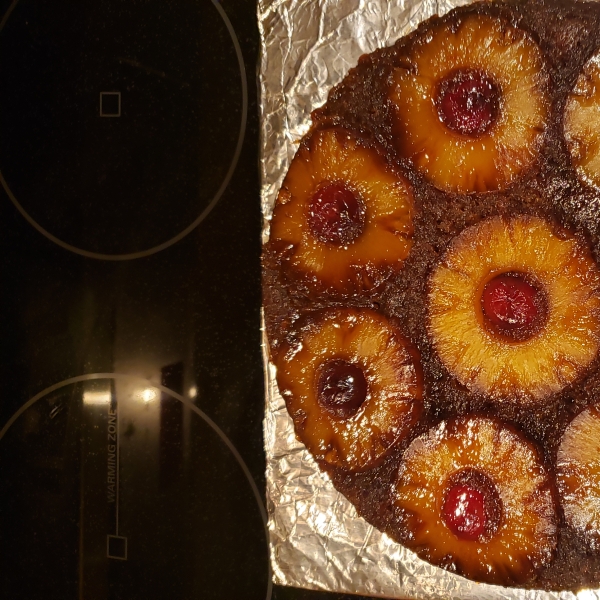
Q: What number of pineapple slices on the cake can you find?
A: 7